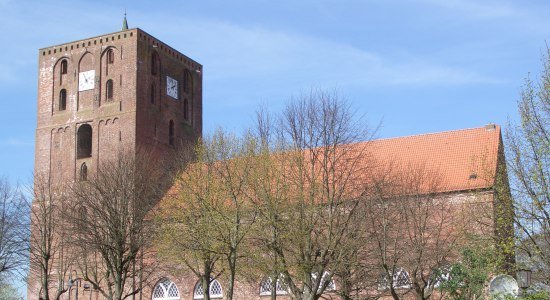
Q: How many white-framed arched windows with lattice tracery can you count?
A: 6